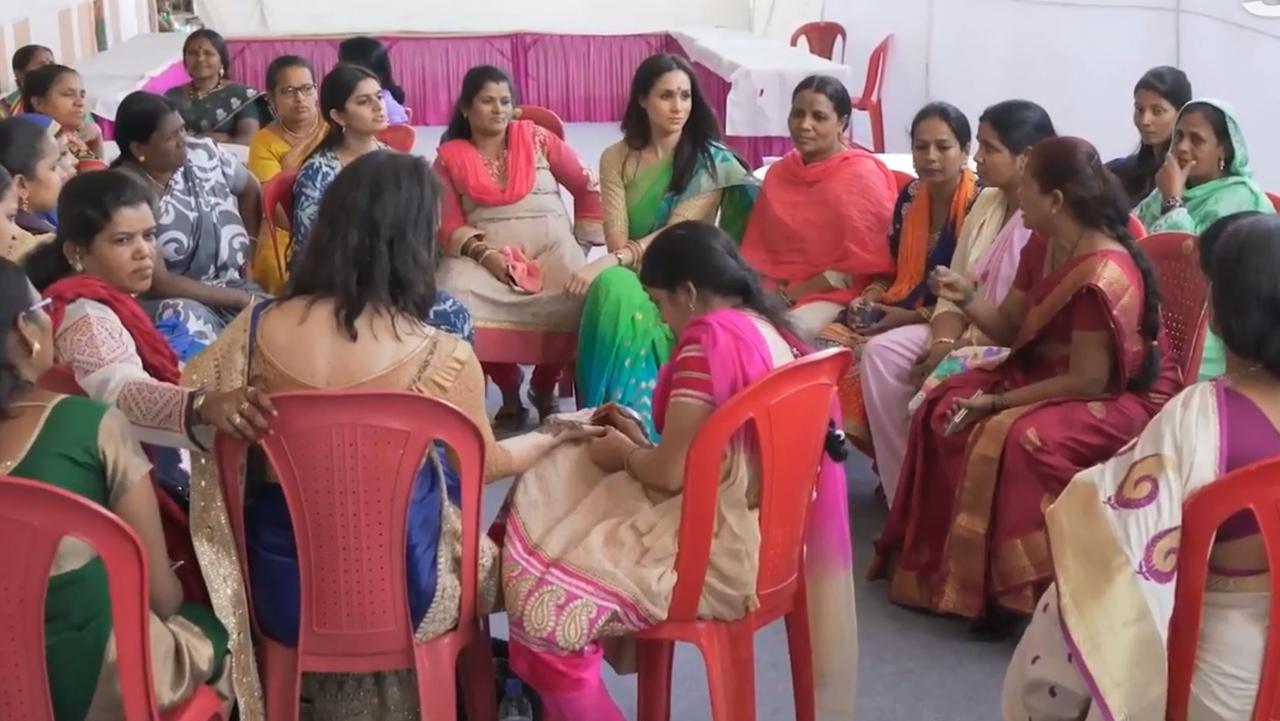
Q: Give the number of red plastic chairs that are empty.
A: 2